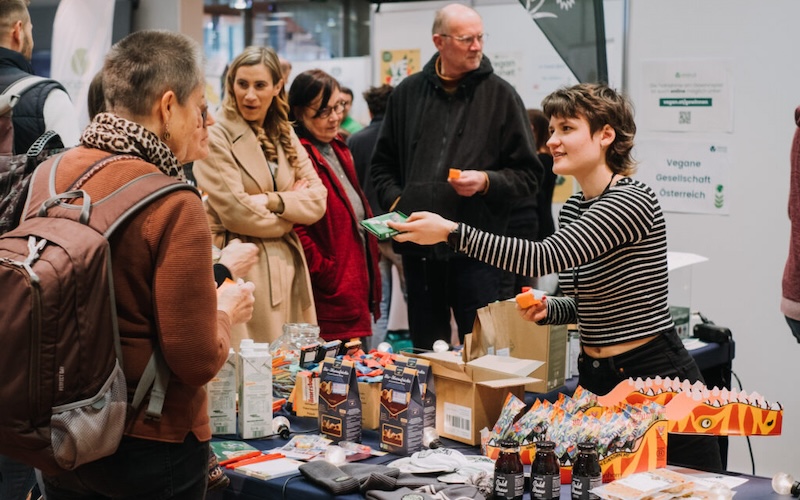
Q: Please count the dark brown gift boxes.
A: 3